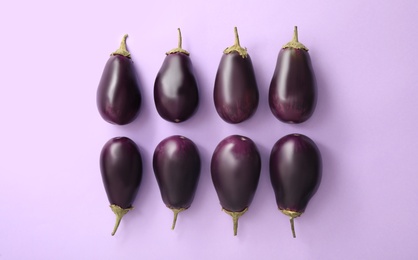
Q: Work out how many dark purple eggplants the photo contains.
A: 8